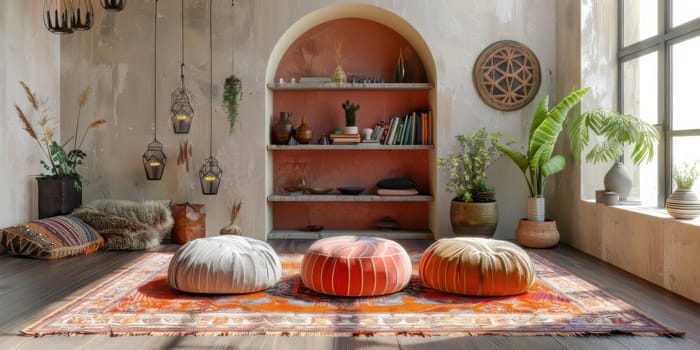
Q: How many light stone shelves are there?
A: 4